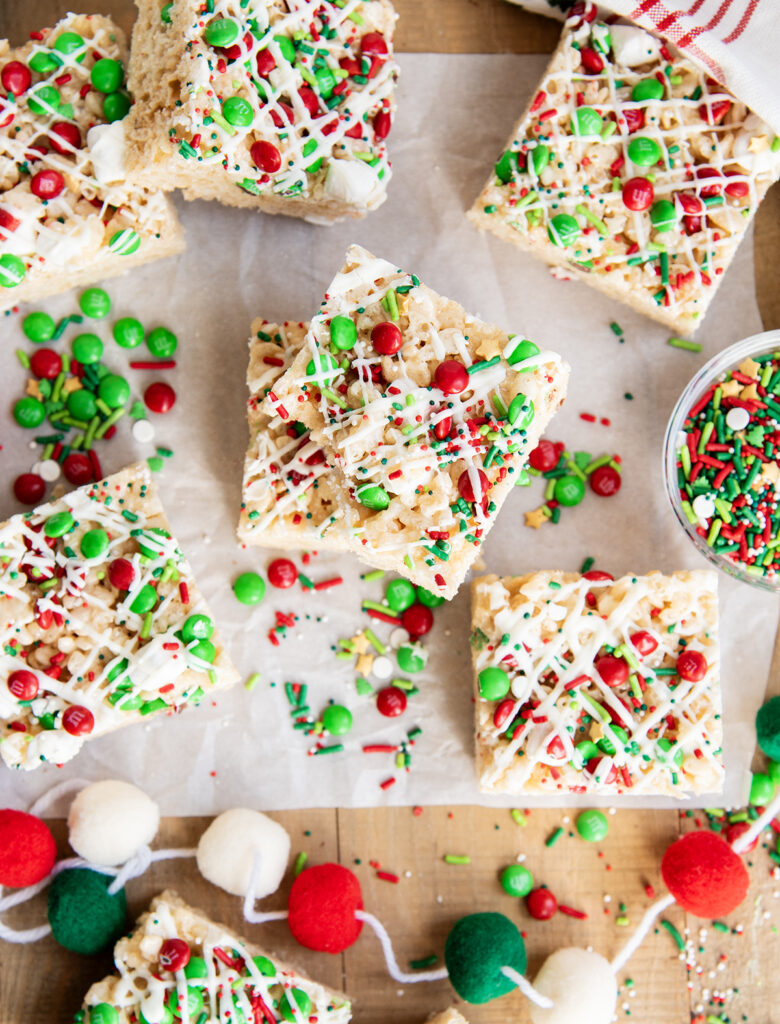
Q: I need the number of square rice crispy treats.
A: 8